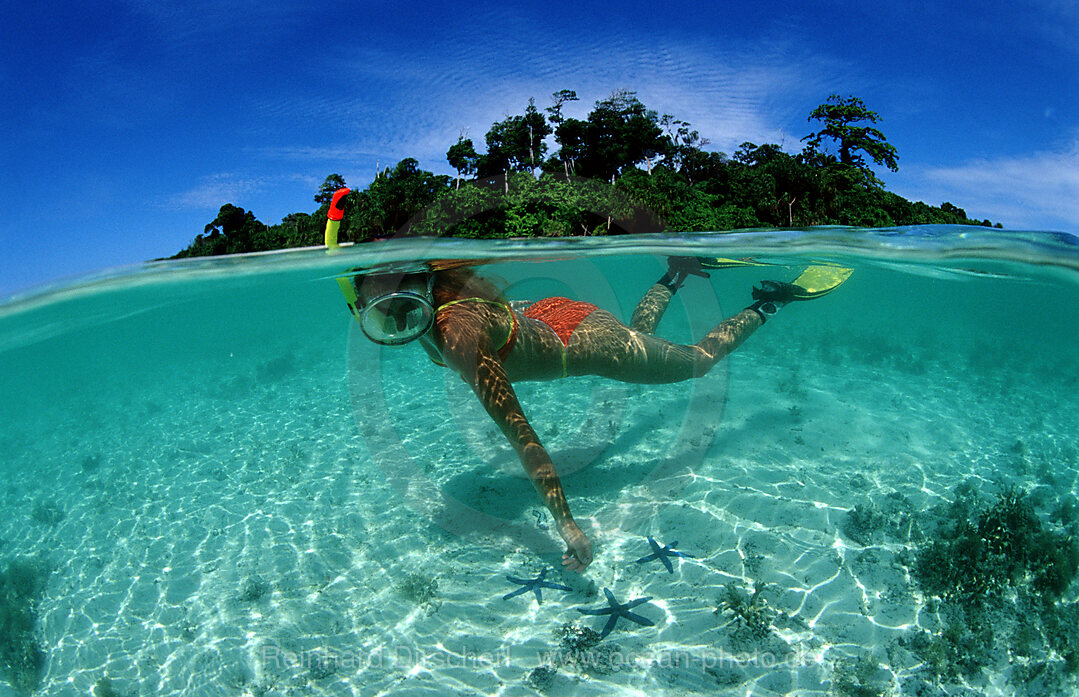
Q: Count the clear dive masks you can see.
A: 1